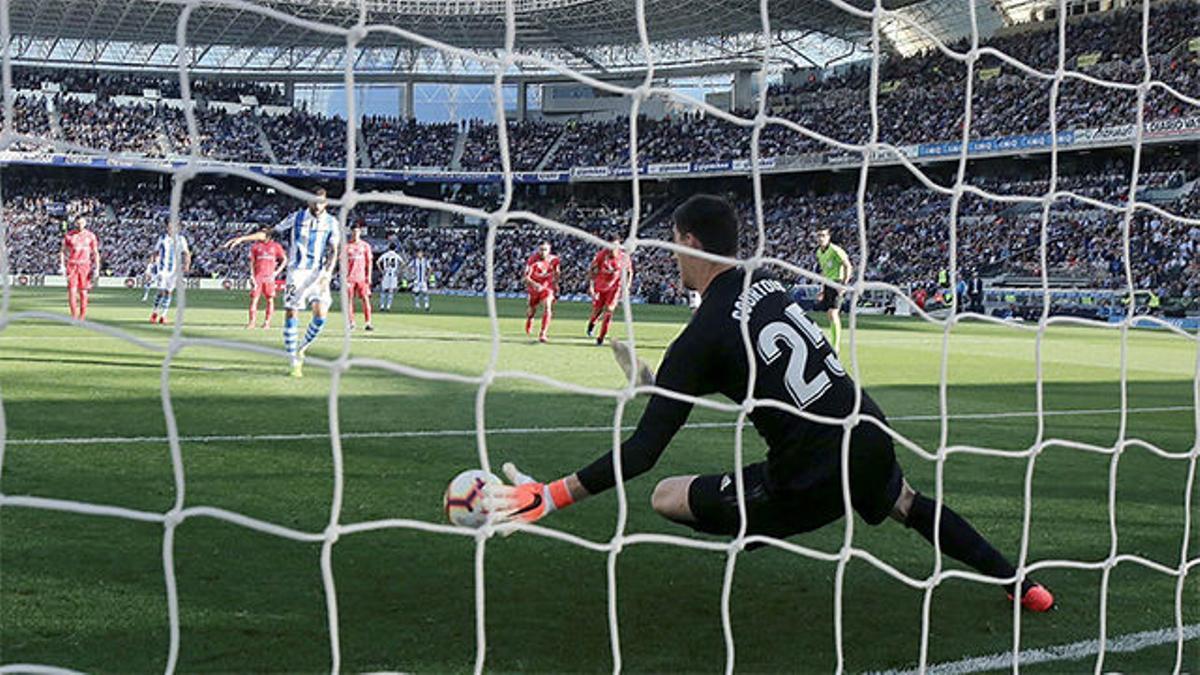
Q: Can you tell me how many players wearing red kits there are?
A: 5